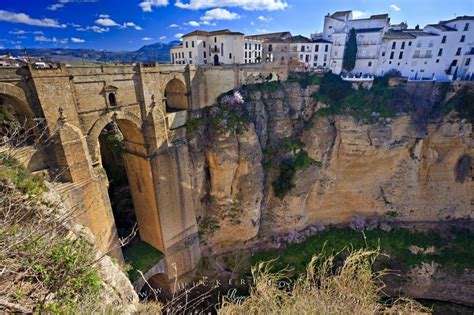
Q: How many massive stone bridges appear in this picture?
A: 1